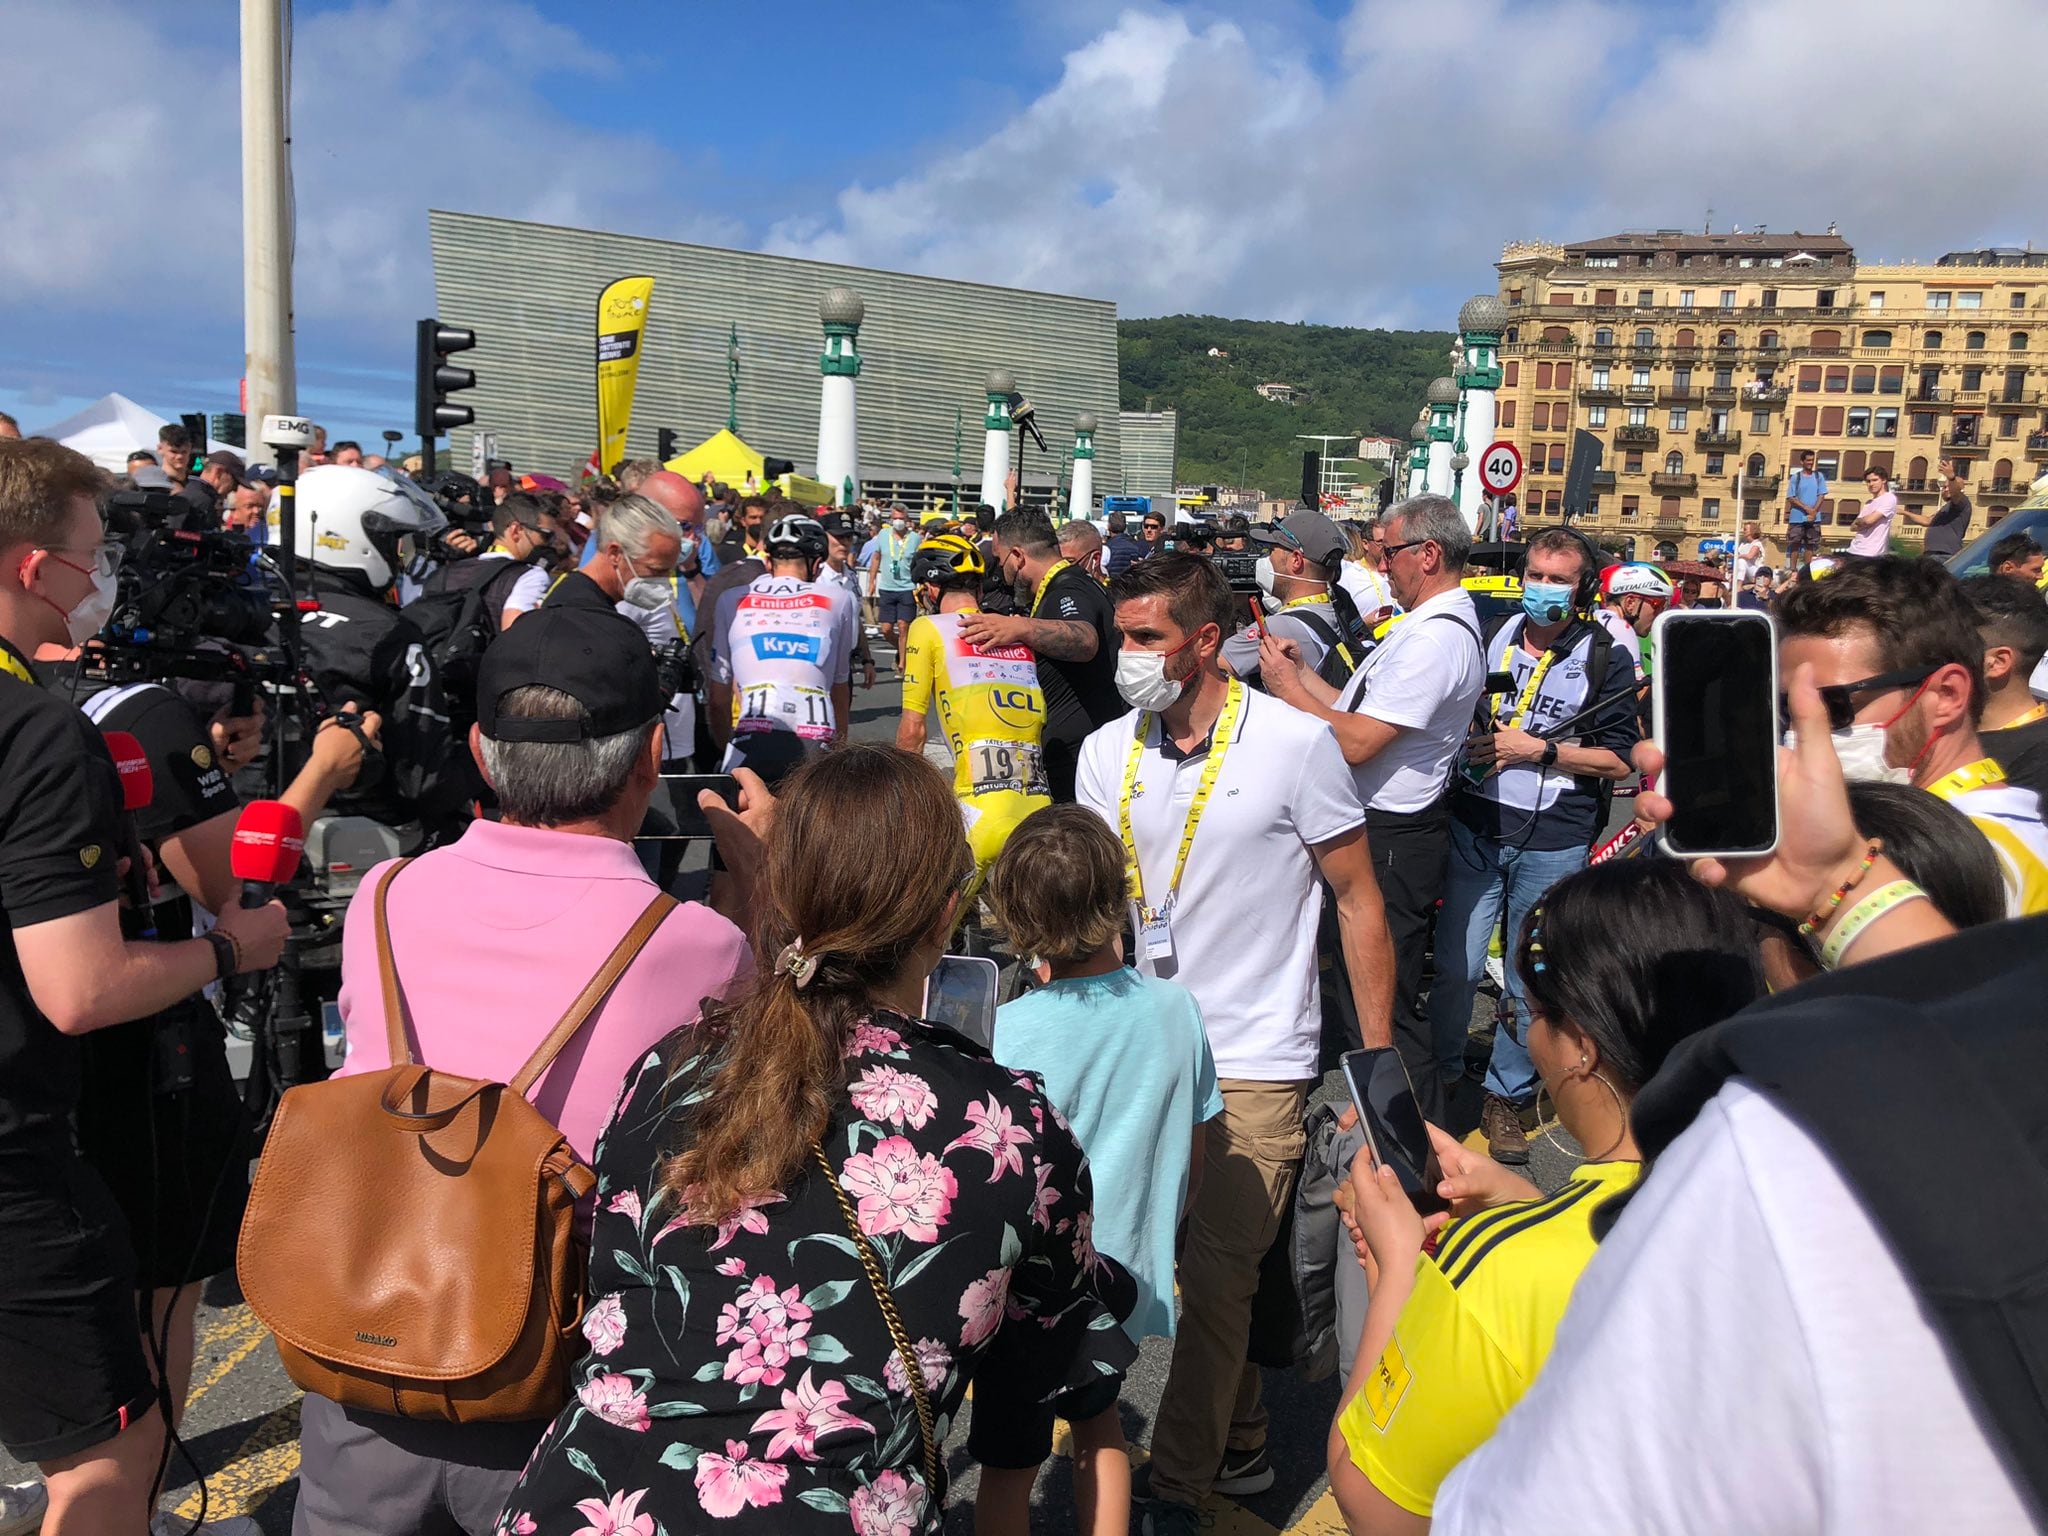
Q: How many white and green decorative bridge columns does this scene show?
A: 6